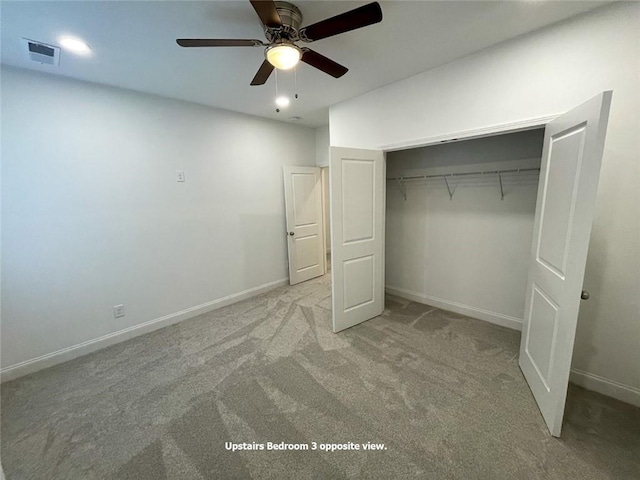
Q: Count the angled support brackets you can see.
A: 3